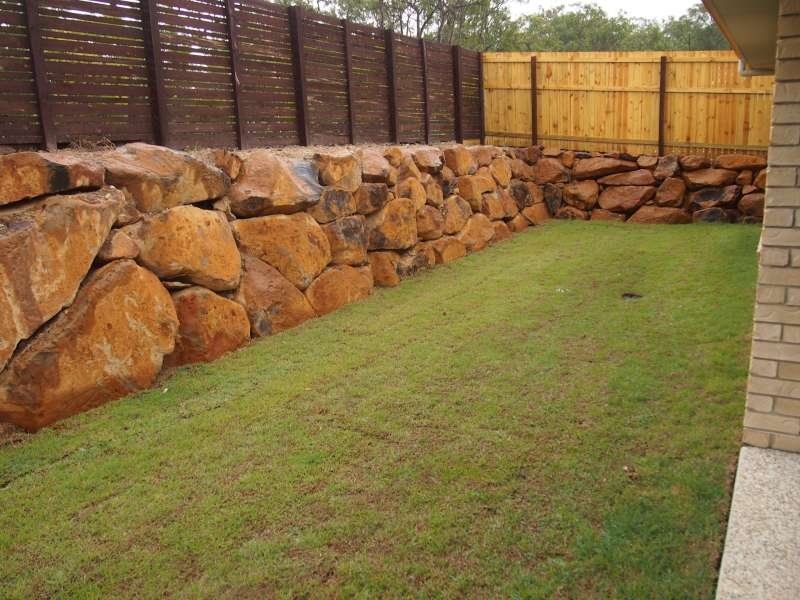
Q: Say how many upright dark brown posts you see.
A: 11